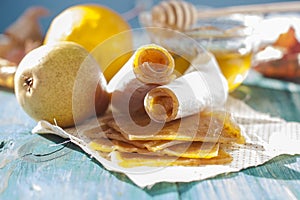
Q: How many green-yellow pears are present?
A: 1